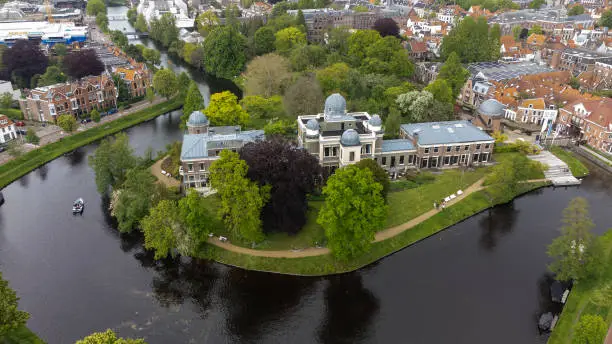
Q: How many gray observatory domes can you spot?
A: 6